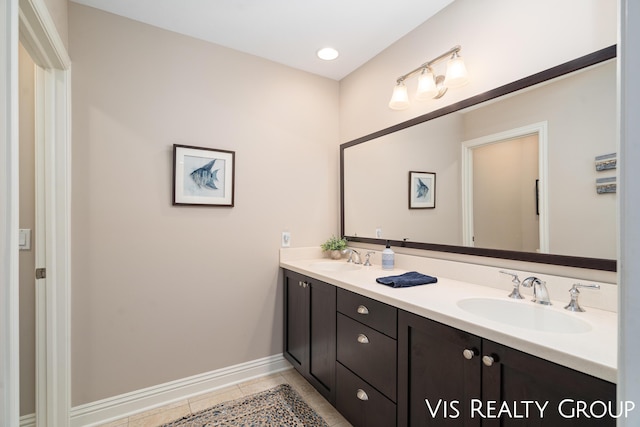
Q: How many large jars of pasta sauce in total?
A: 0